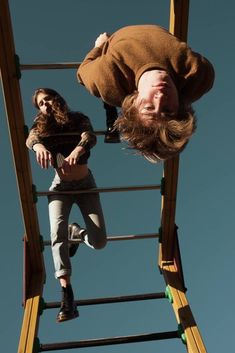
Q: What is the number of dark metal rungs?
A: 6